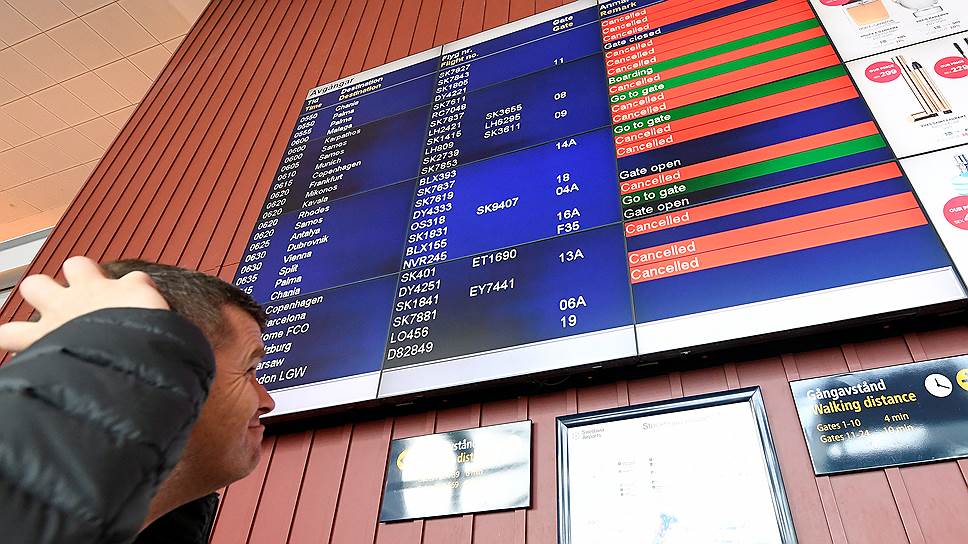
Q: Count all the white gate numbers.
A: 11